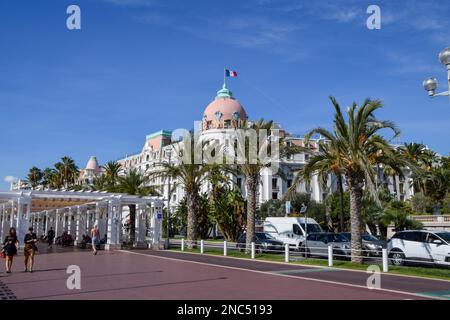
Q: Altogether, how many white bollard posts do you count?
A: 7